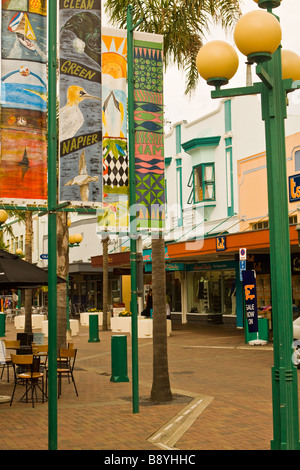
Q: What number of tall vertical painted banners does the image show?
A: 4